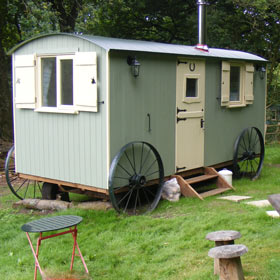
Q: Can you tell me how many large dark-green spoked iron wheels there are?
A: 3